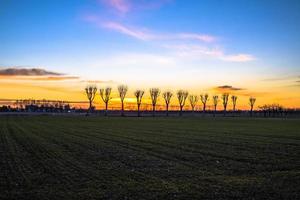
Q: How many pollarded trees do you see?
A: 13